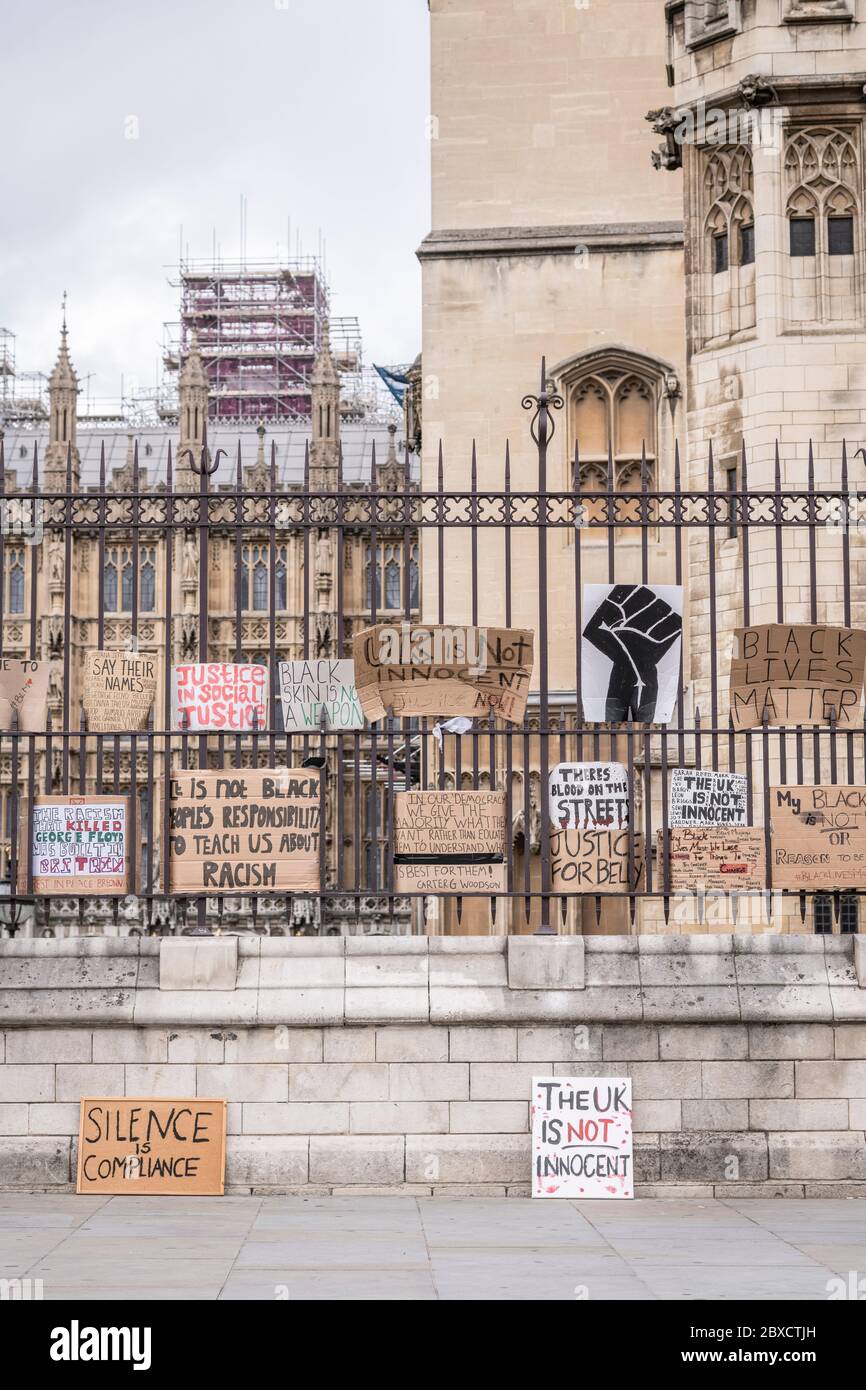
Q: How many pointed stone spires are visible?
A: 3